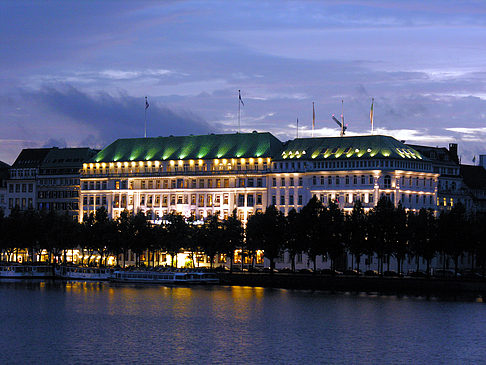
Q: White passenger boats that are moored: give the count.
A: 3